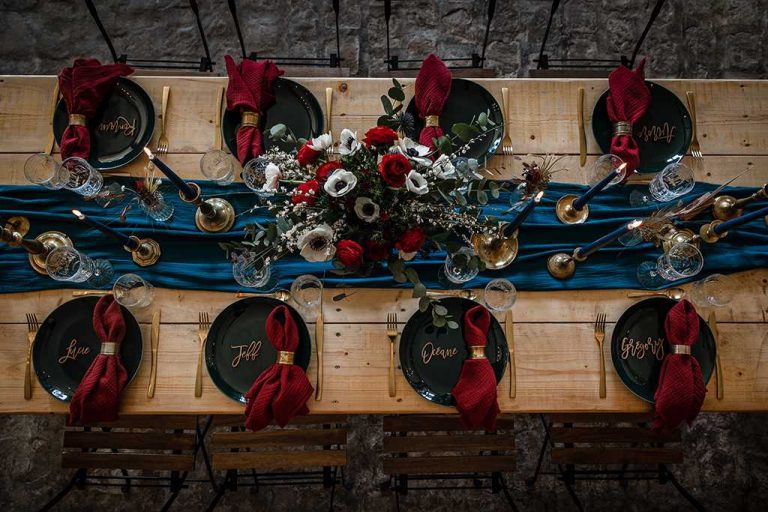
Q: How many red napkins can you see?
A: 8